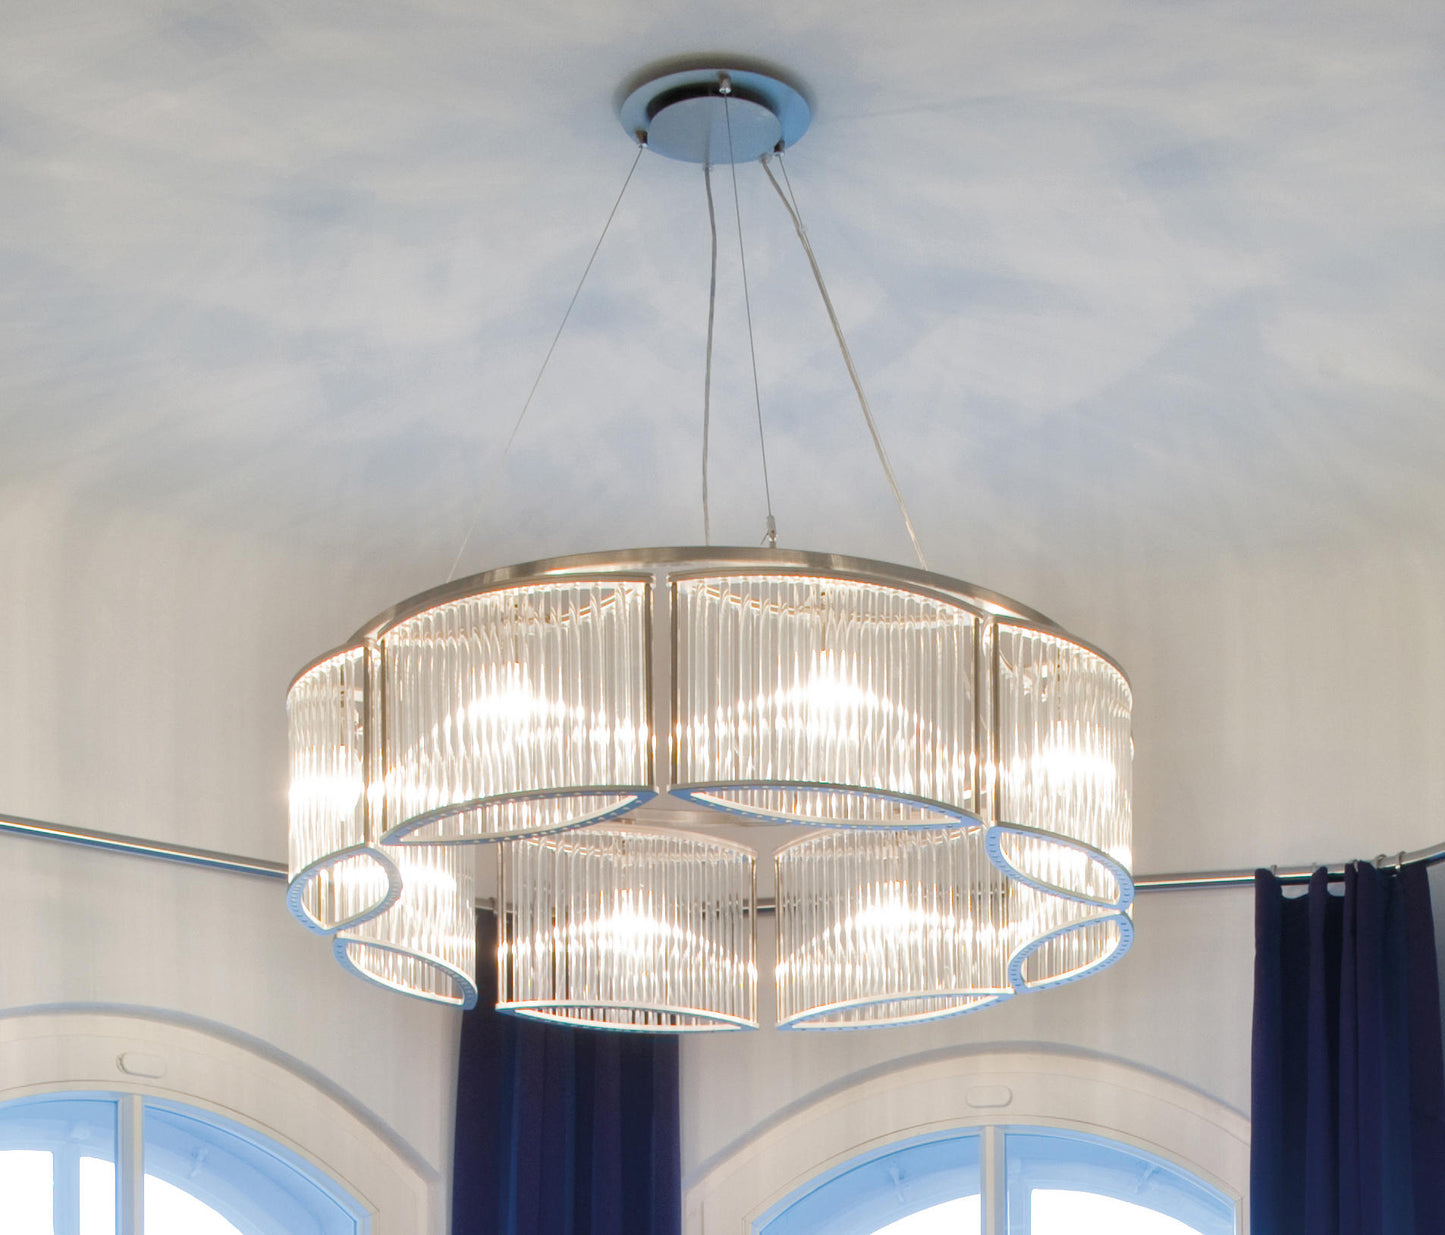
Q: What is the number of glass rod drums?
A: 8